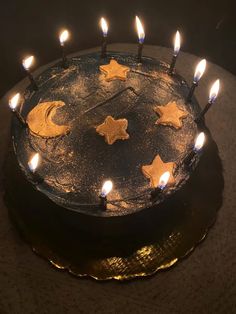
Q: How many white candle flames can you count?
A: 12